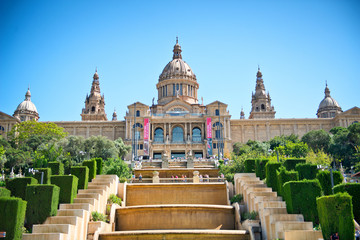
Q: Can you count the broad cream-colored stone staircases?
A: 2